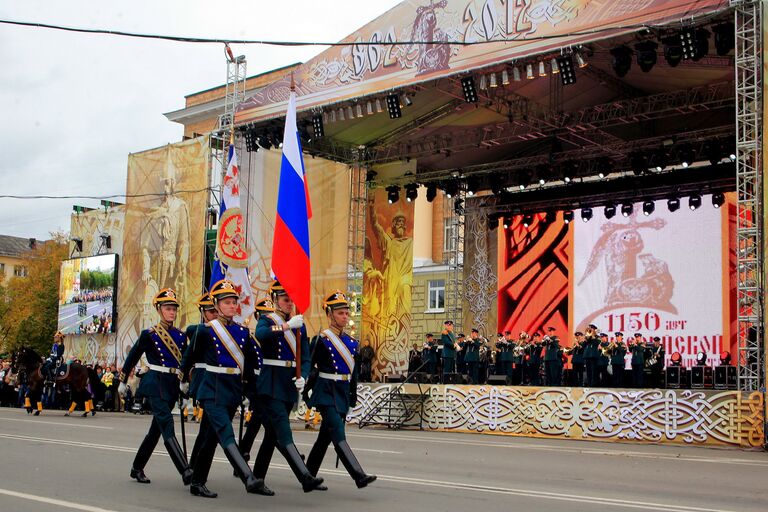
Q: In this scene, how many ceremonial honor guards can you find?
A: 6